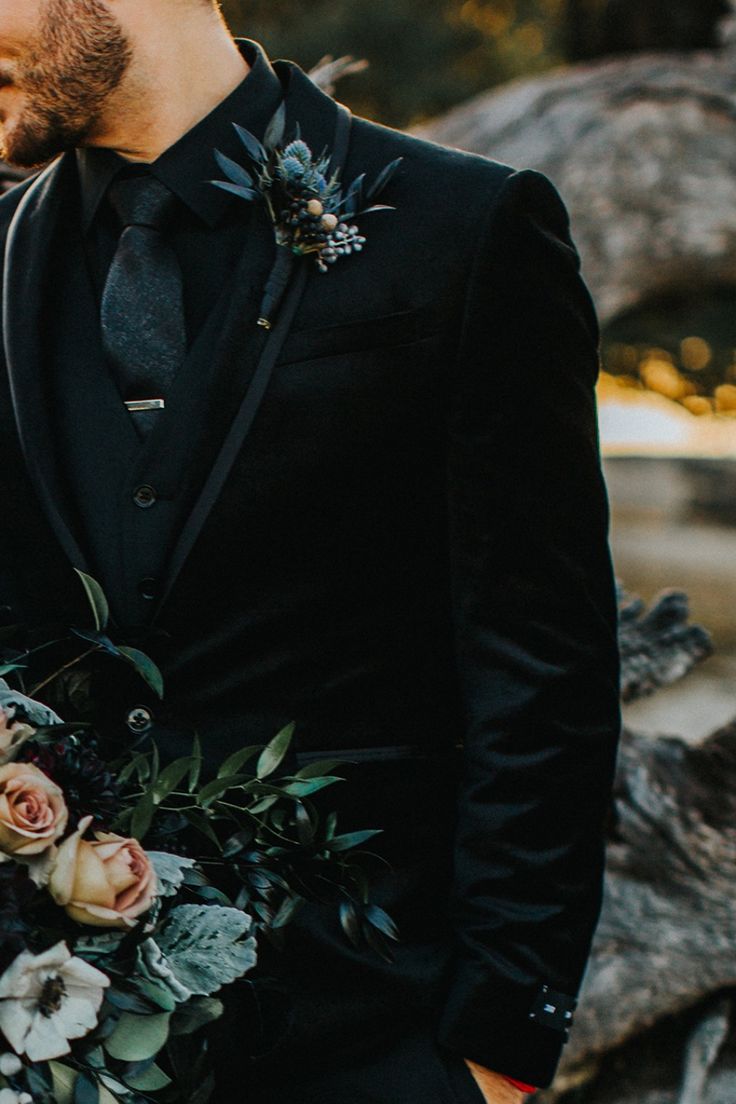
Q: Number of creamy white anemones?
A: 1